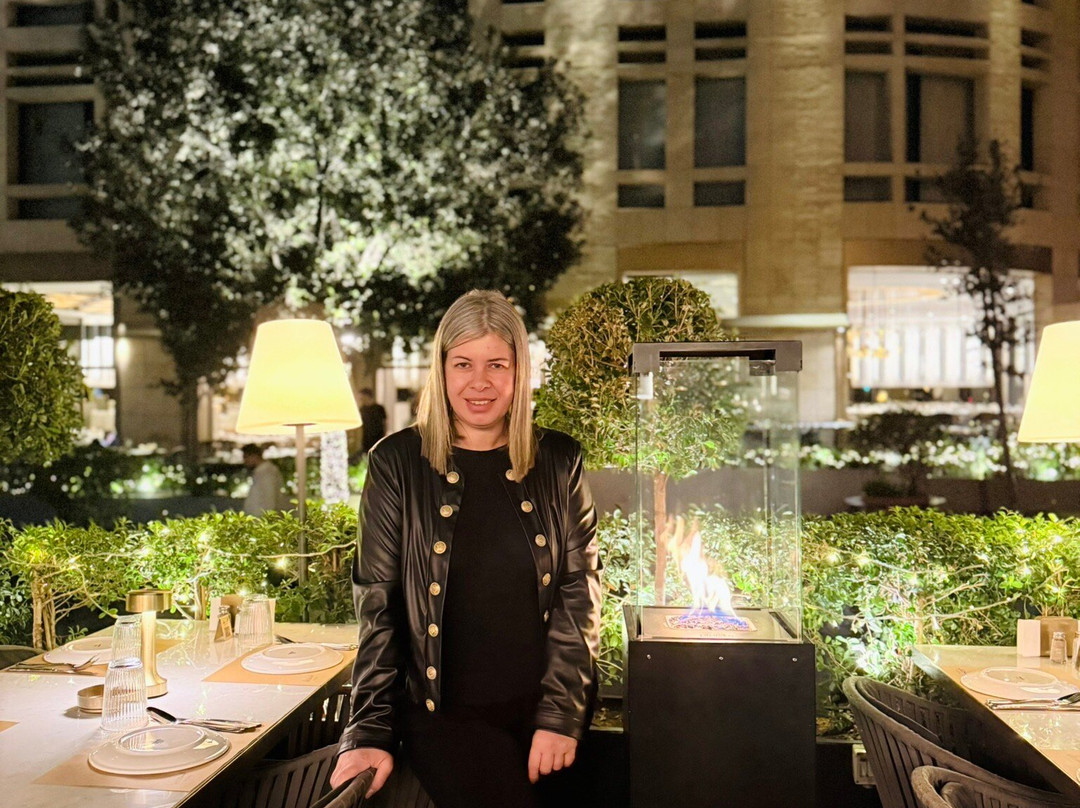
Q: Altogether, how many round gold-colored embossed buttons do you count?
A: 12